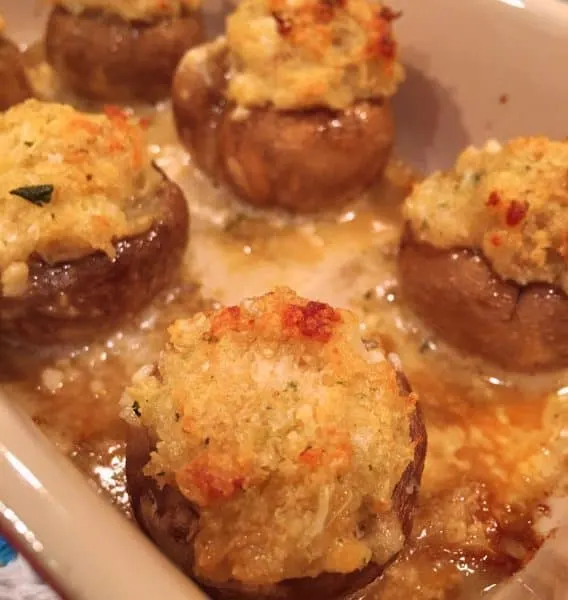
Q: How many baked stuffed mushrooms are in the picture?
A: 6